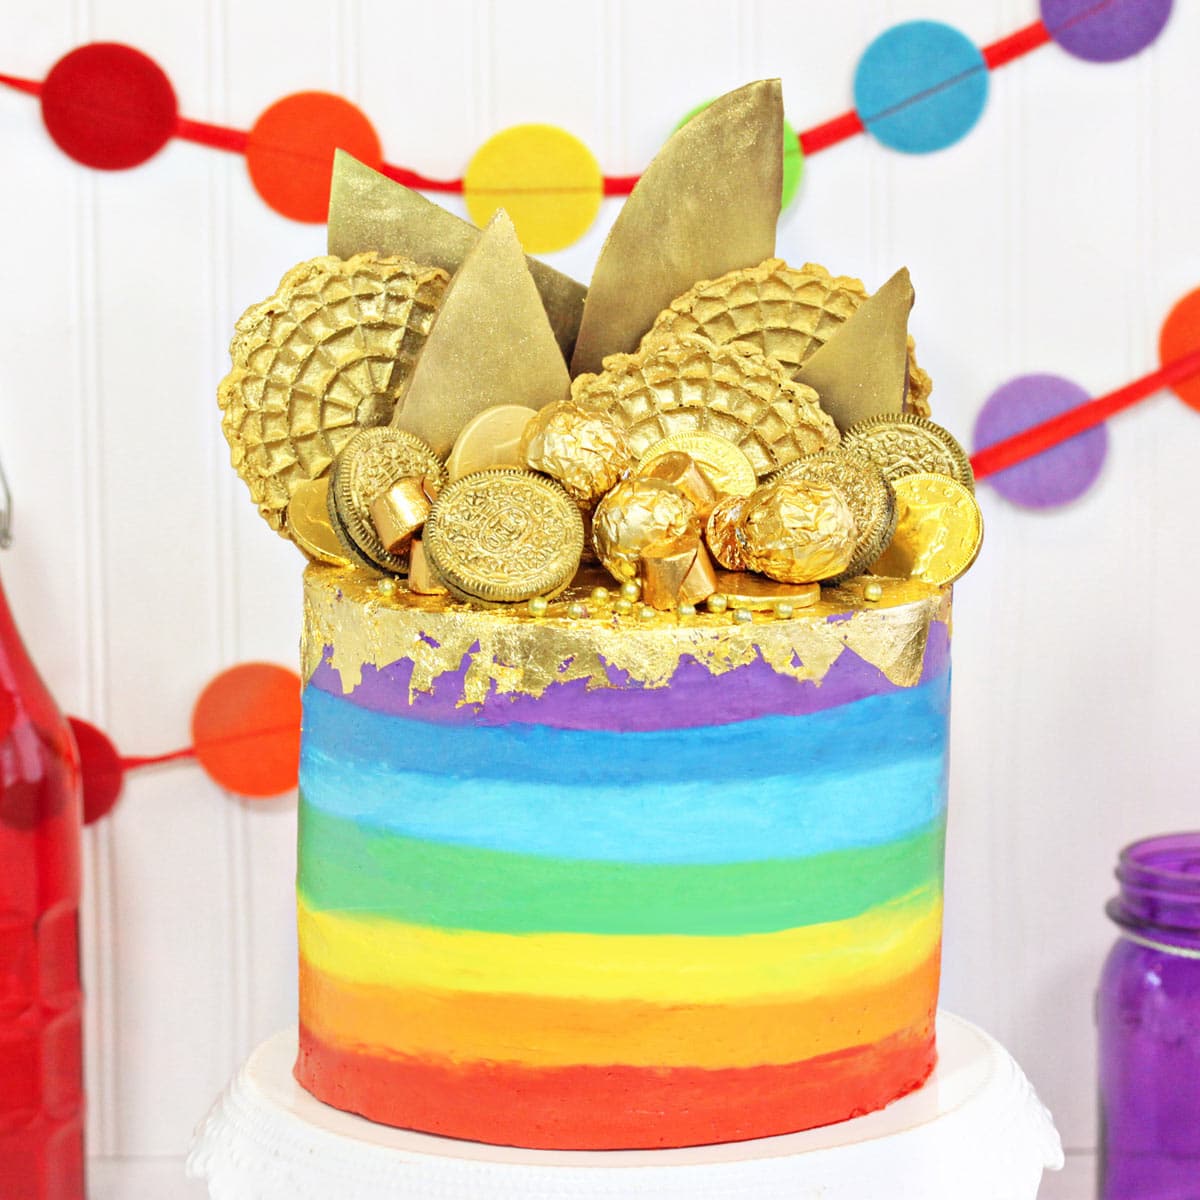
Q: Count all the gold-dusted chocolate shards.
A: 4